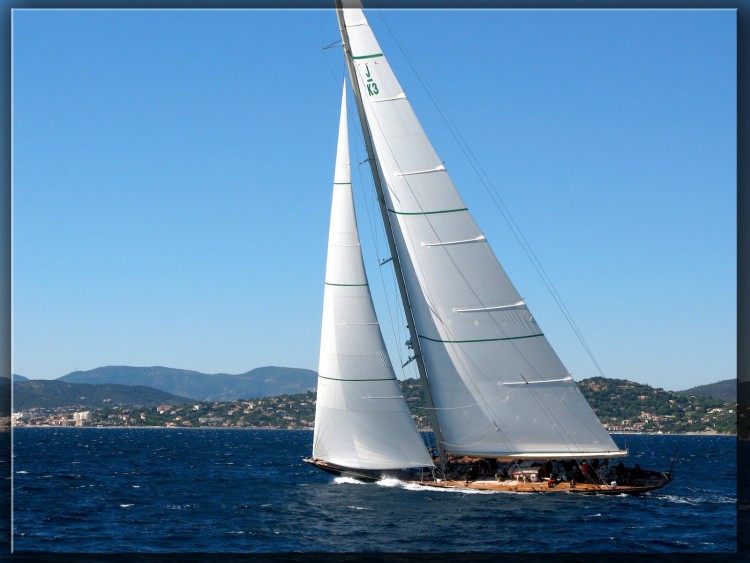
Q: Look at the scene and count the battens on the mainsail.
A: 6